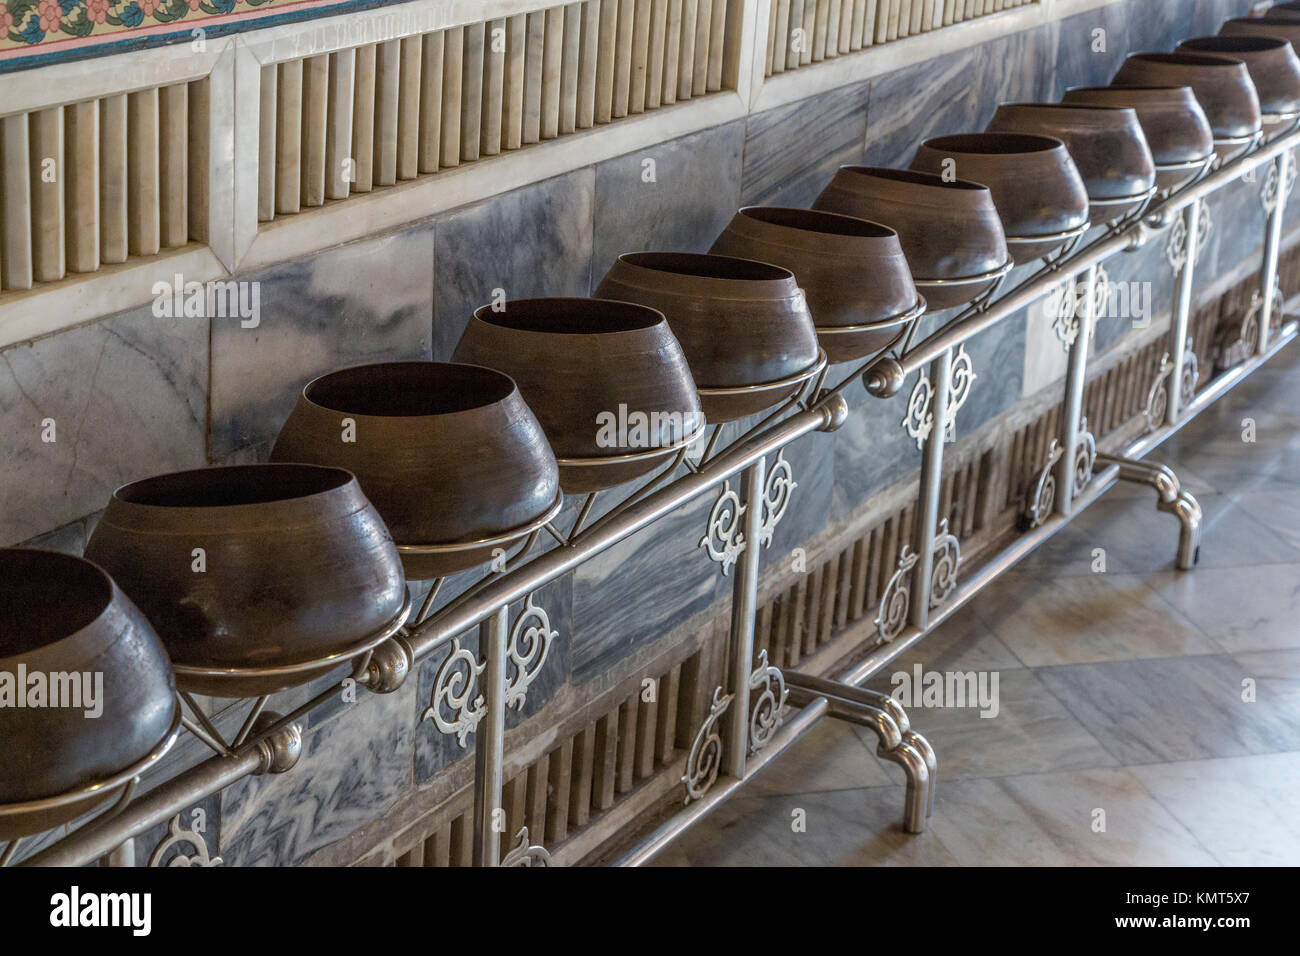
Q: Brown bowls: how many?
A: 14